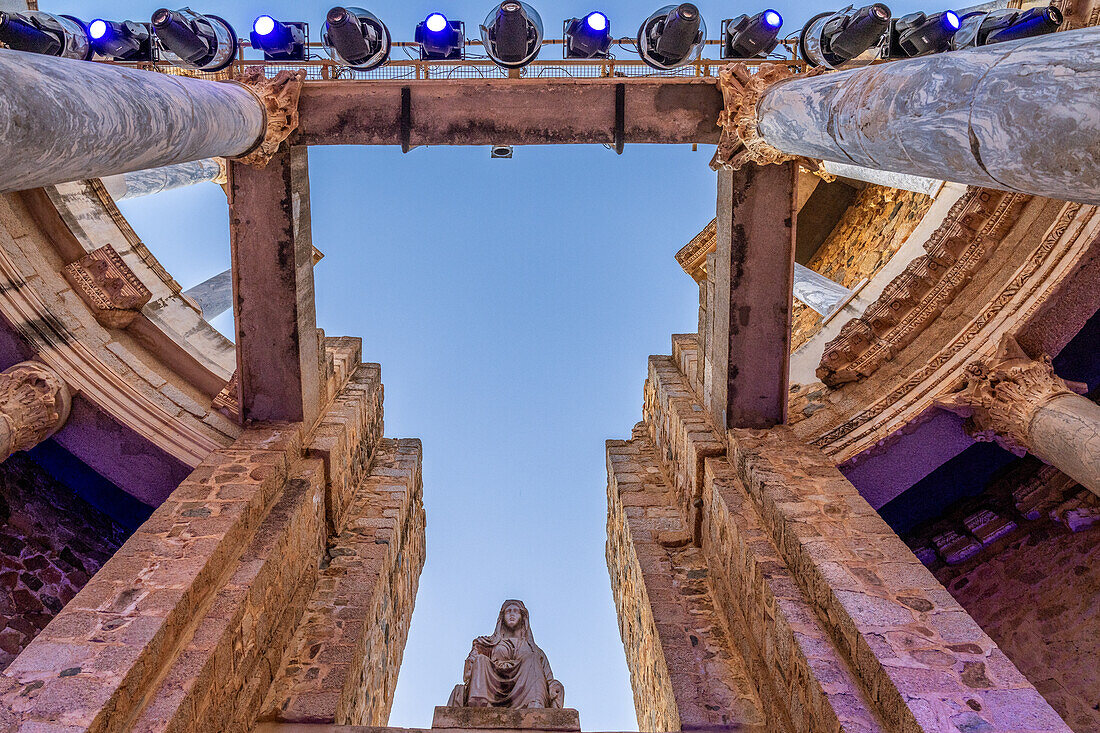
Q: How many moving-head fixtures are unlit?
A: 7